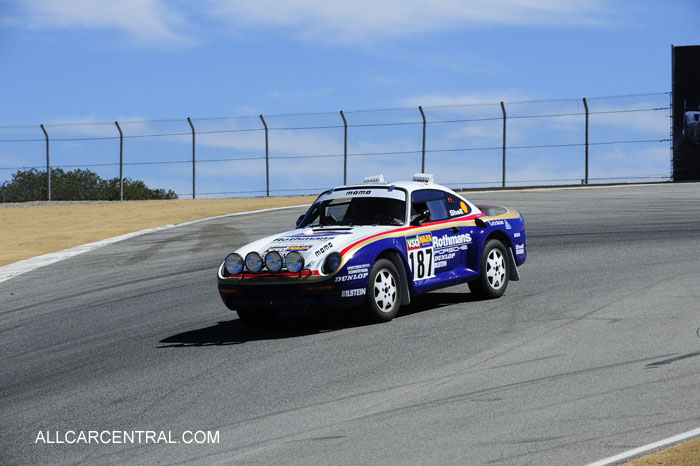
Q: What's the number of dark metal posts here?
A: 8